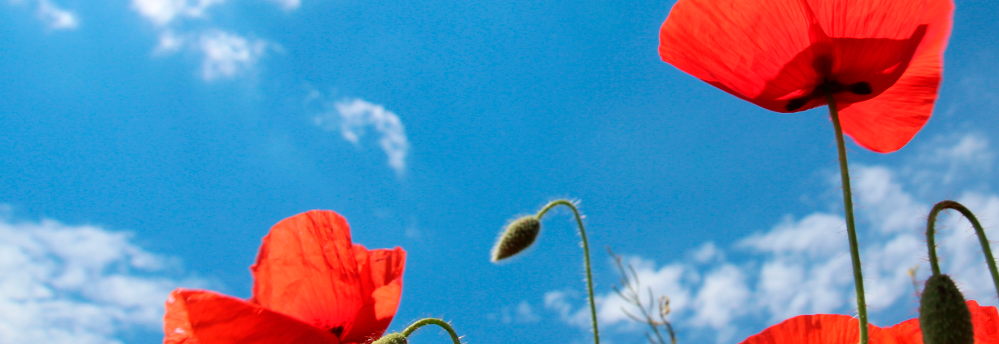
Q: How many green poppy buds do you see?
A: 3